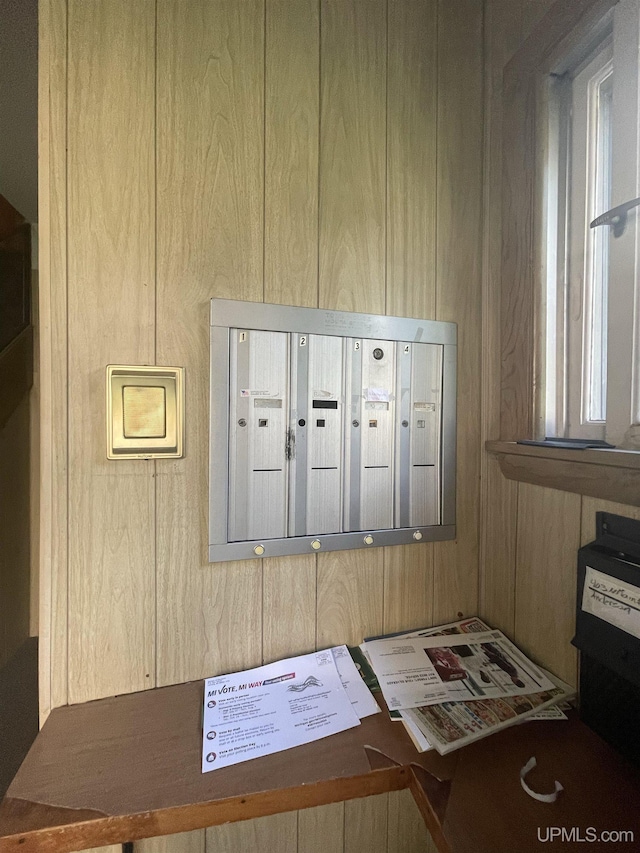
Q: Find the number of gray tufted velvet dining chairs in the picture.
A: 0